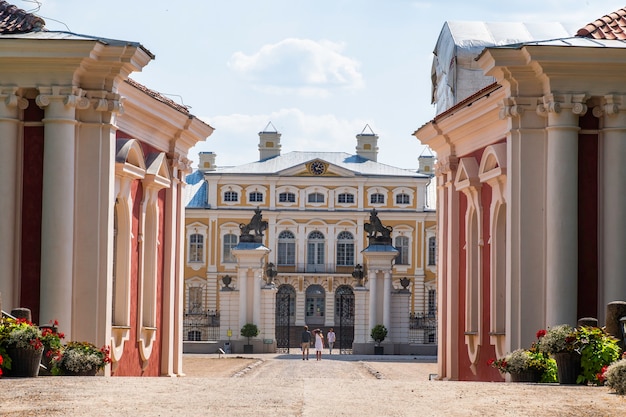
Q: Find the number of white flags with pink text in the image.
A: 0